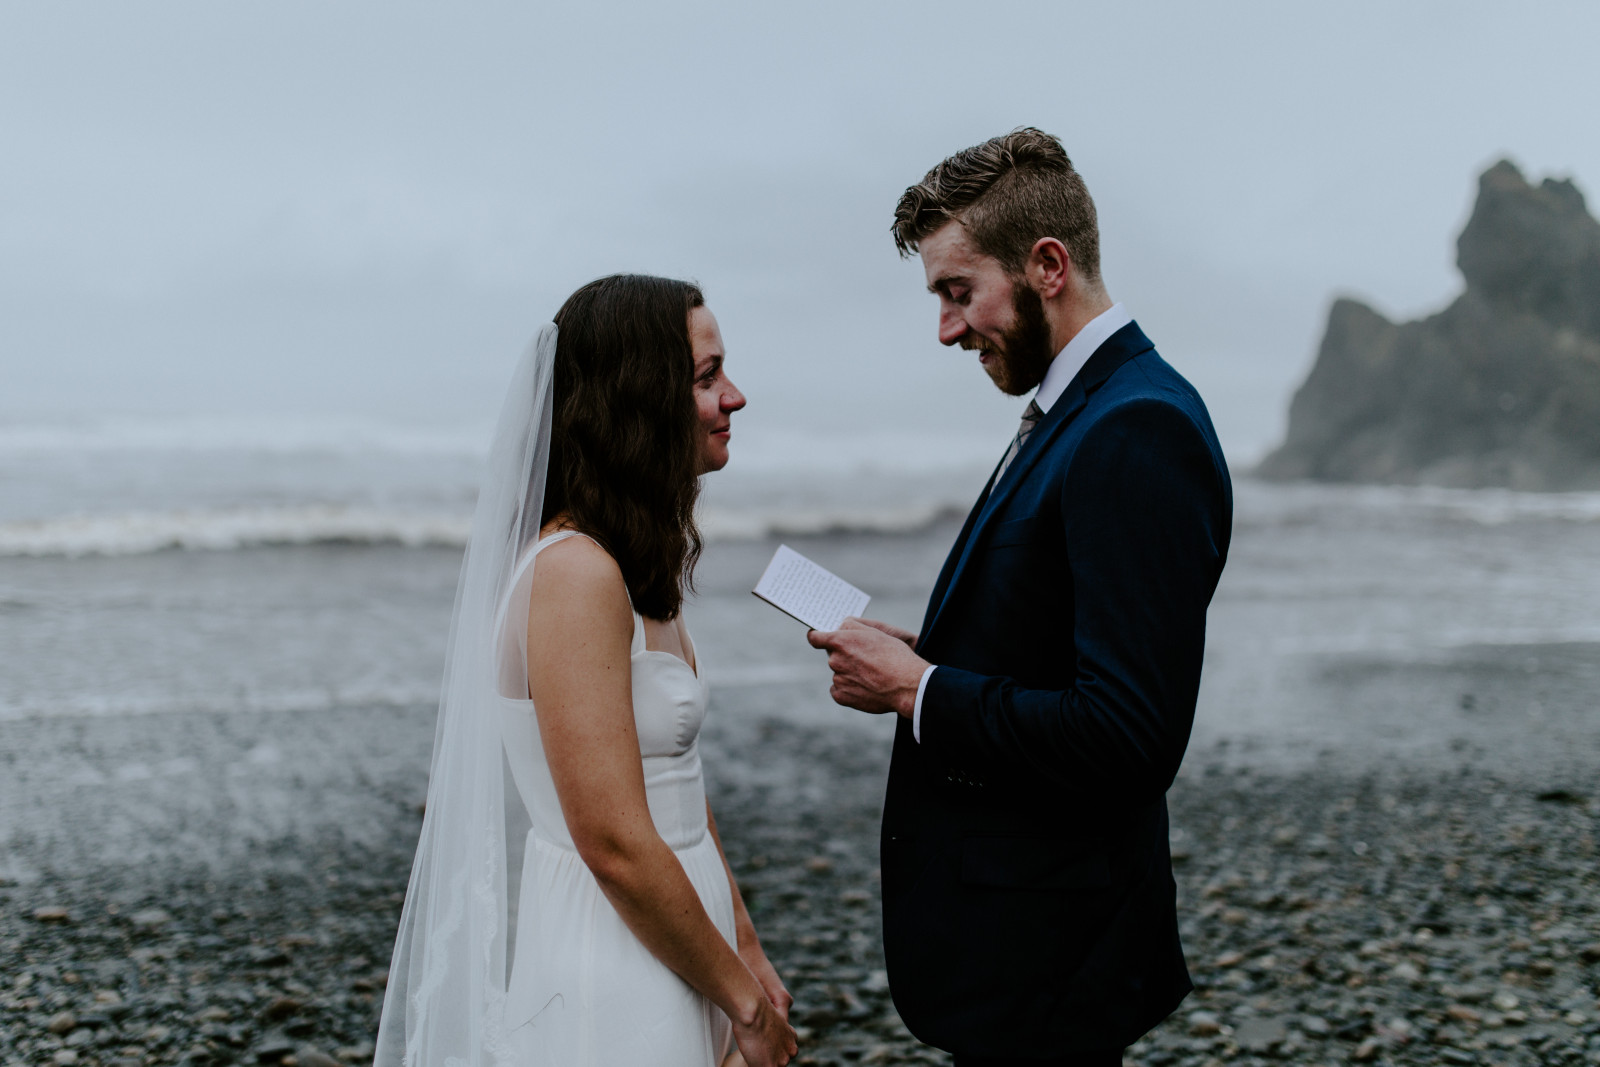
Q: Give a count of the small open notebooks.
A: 1